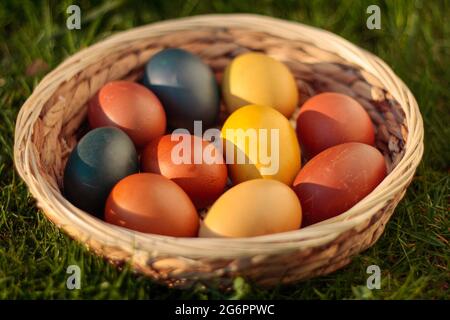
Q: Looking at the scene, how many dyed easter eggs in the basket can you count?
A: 10